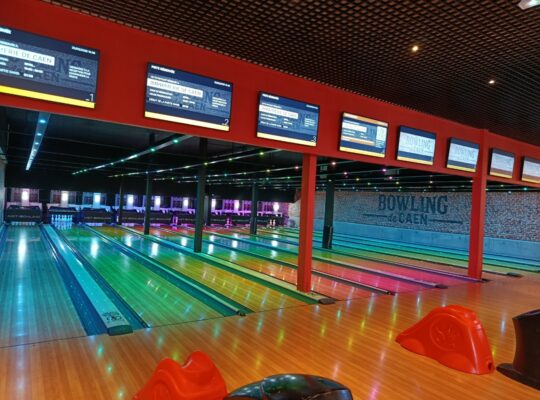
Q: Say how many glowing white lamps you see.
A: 9